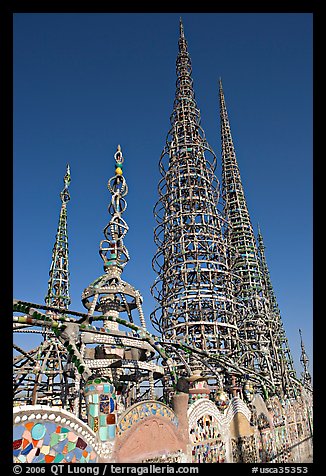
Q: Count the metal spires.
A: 6